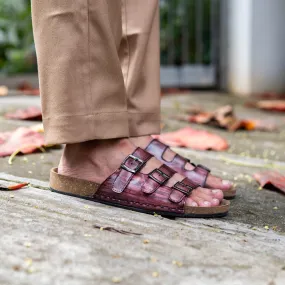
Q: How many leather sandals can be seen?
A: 2